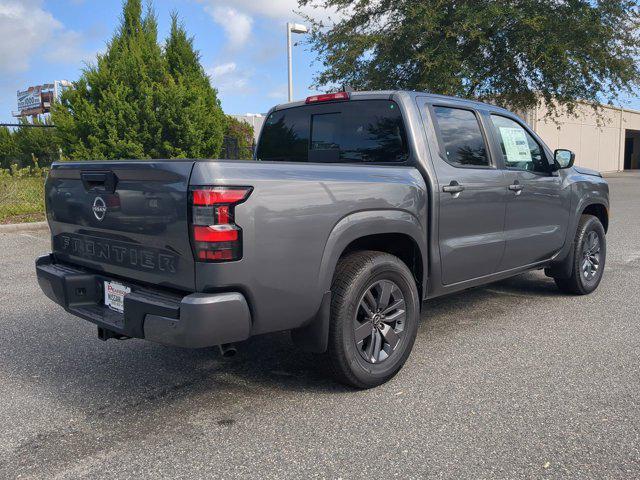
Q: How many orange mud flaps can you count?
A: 0